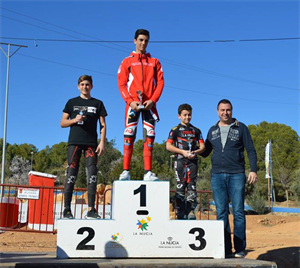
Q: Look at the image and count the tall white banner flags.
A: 1